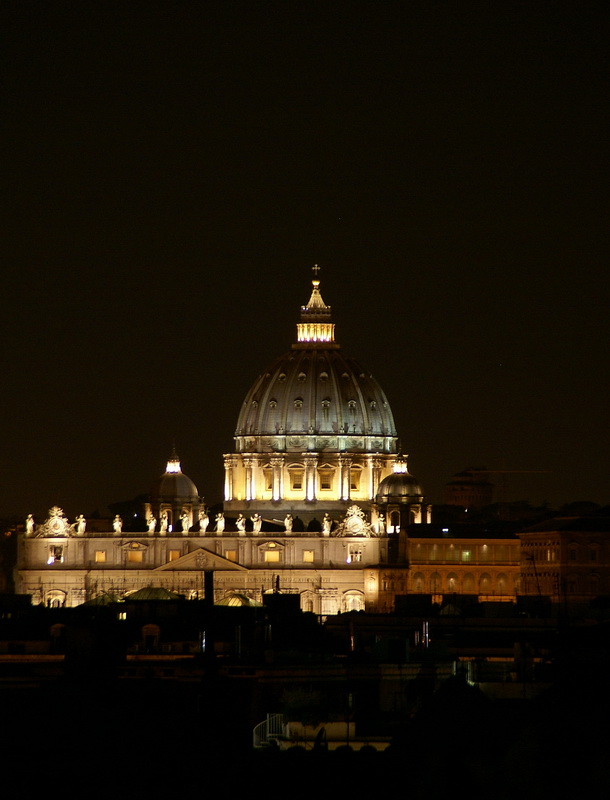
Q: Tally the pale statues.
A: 13